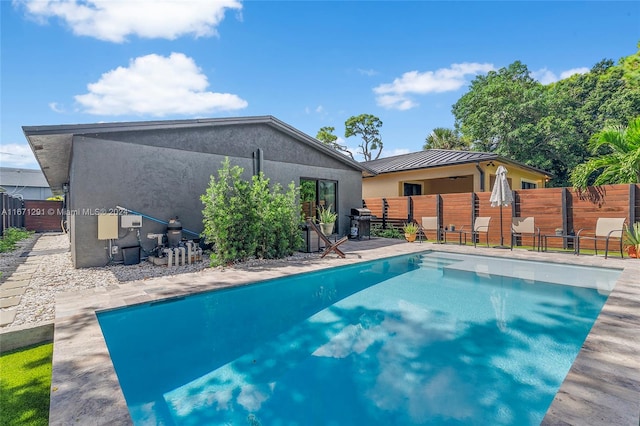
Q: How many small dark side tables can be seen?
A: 2